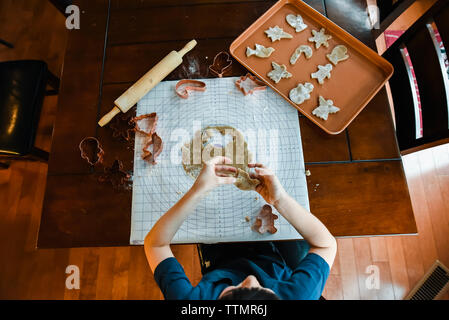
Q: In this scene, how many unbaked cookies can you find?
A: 10